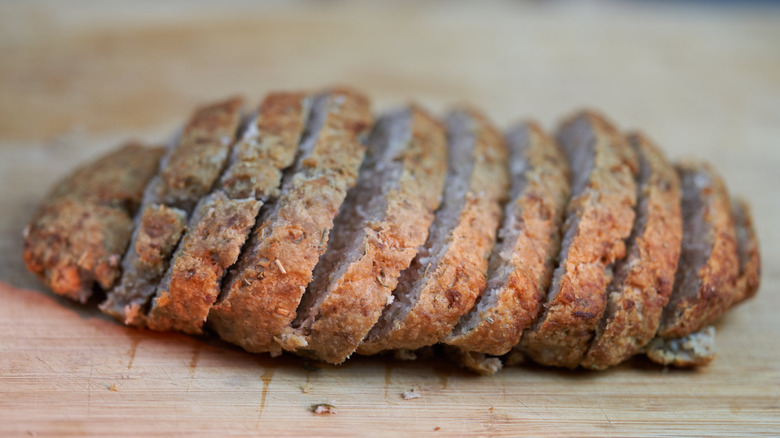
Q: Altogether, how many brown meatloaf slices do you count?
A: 11